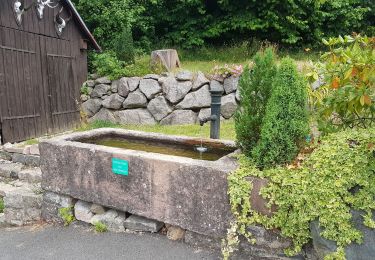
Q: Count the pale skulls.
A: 3